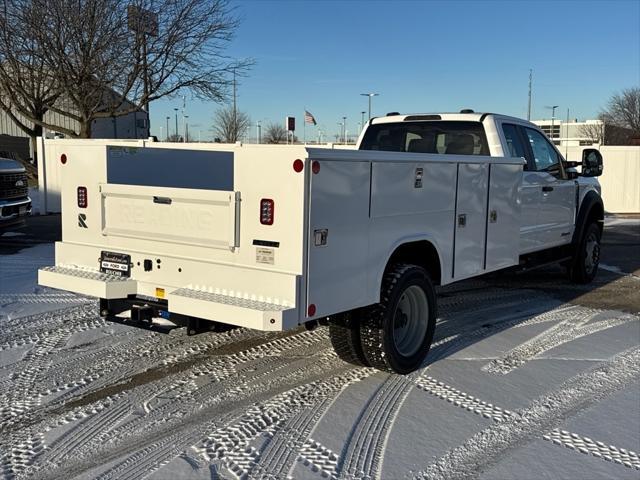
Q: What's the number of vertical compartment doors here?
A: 3